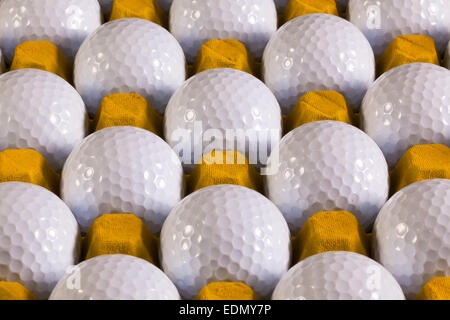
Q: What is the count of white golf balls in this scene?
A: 15